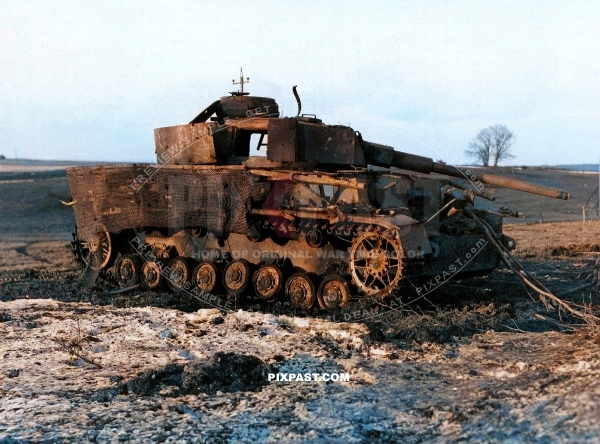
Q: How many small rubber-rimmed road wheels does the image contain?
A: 8